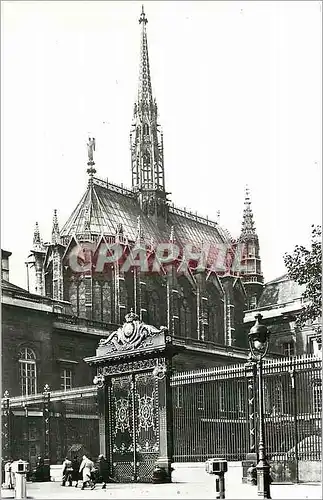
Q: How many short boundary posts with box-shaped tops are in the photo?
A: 2